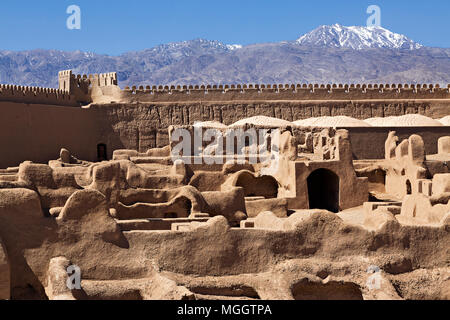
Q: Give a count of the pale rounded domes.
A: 5